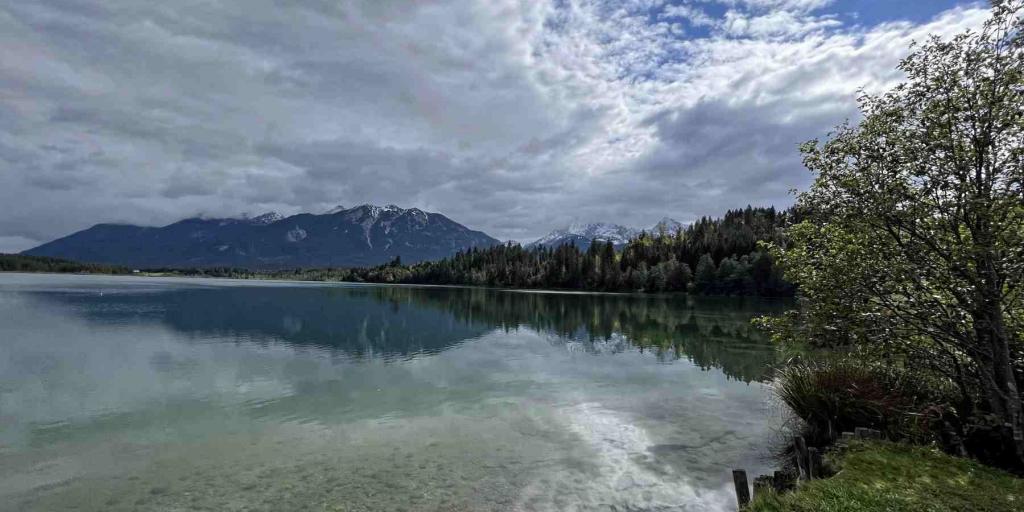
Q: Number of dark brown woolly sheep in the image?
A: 0